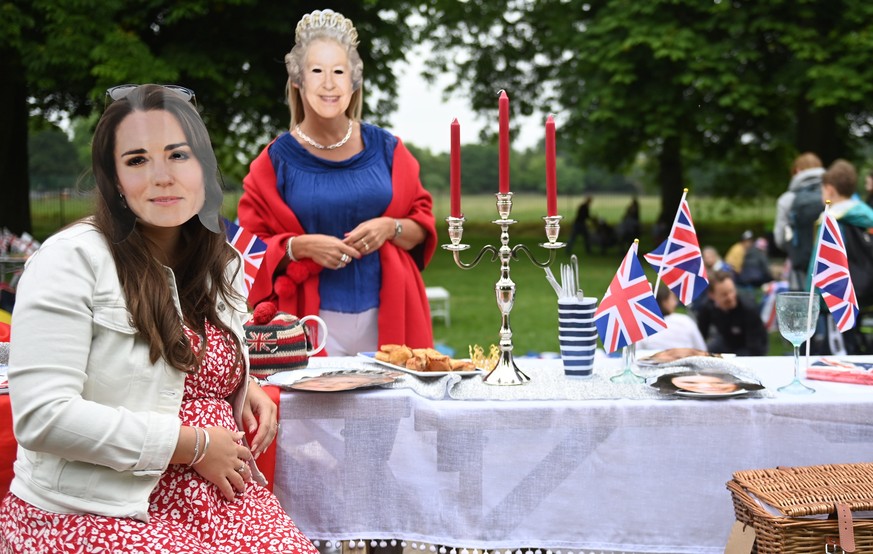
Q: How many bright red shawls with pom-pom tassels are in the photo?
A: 1